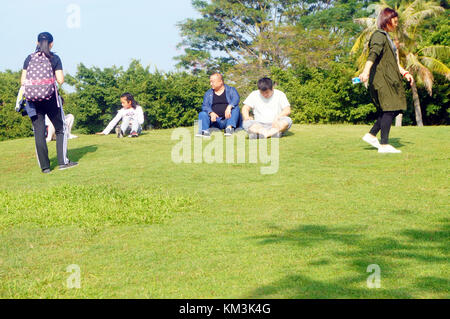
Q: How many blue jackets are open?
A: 1